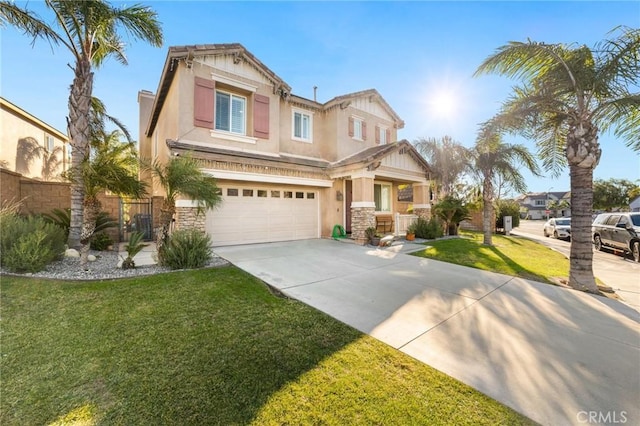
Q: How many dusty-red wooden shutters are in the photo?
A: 6